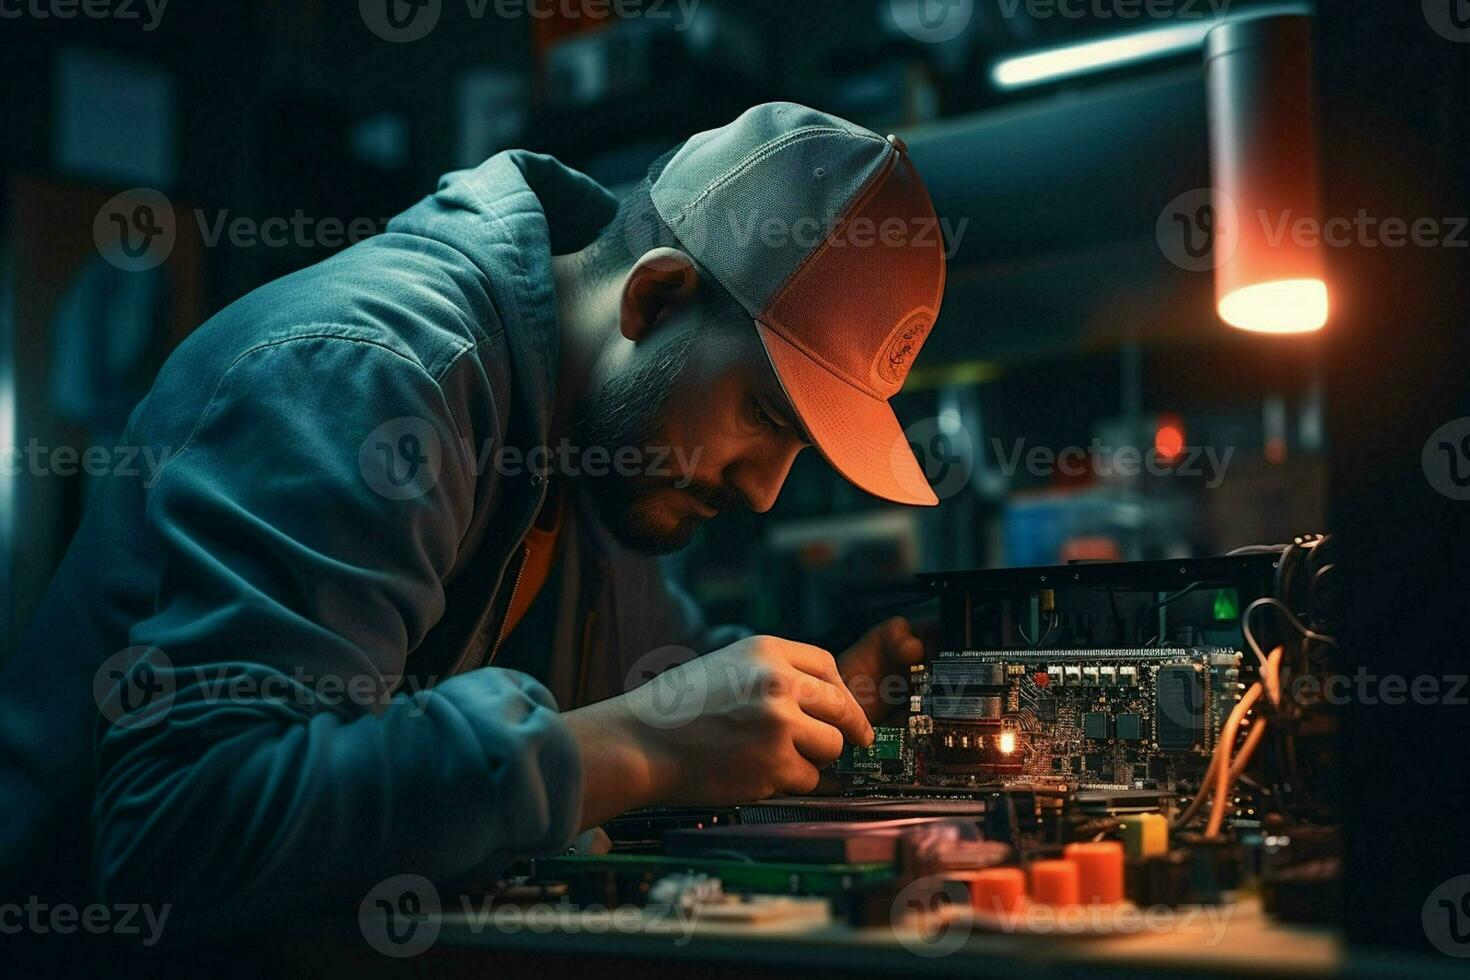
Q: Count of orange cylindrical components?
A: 3